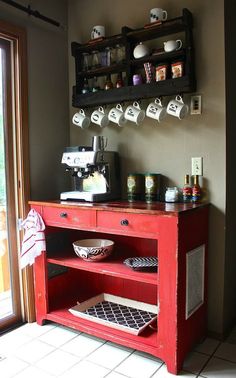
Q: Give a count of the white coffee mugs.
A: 8